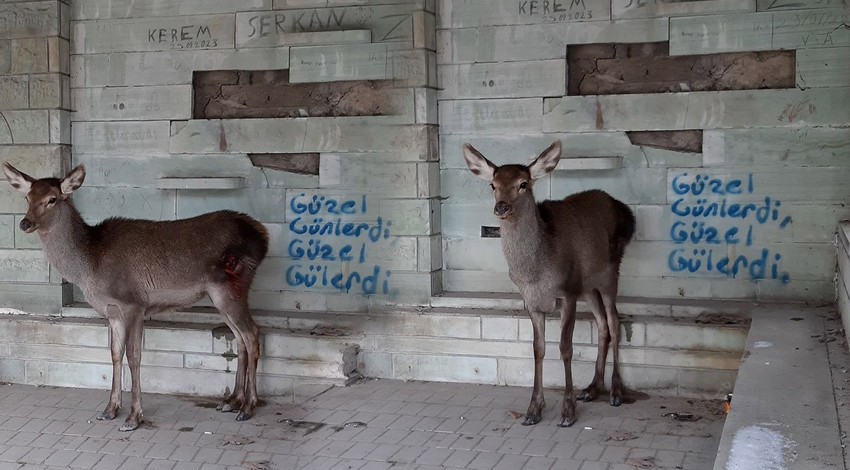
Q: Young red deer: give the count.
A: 2